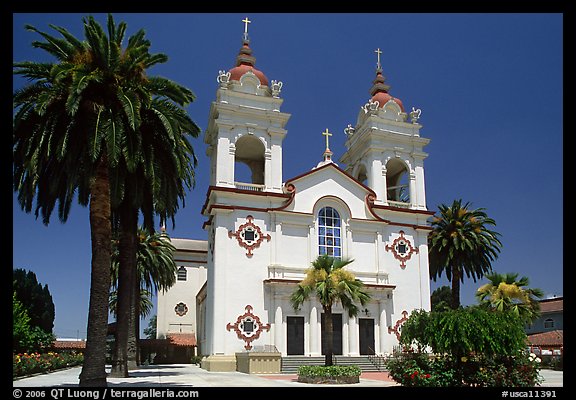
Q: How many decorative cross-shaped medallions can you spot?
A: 4